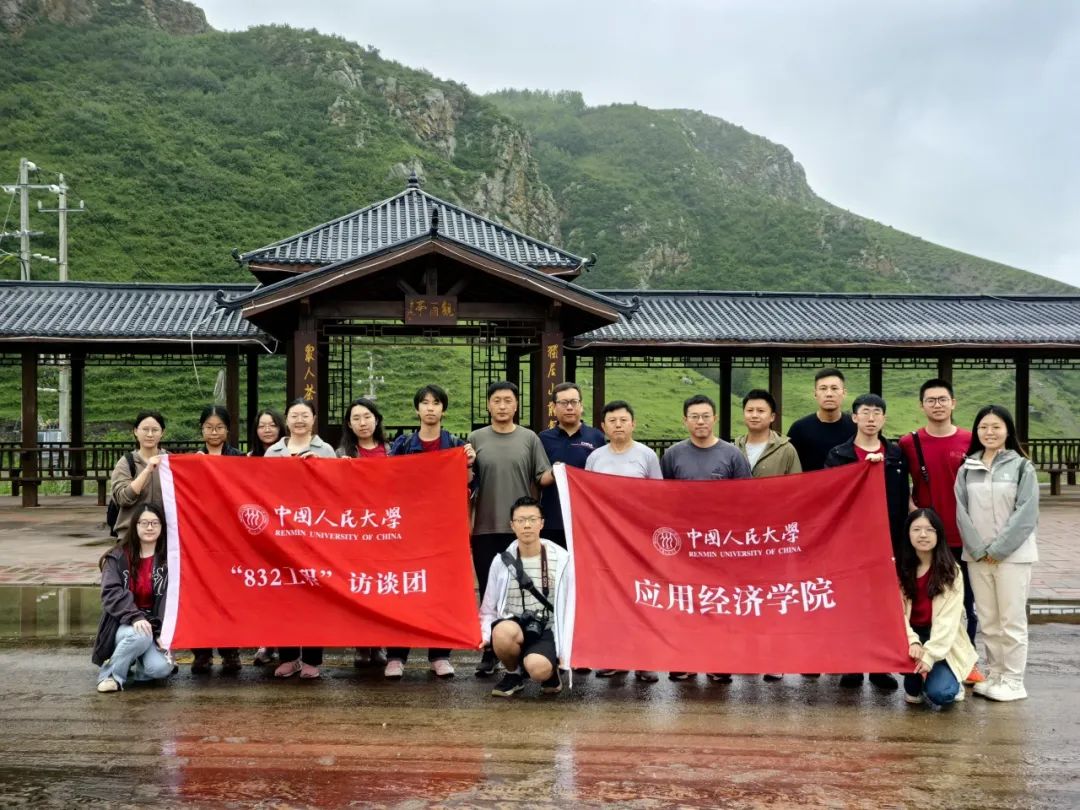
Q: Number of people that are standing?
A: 15